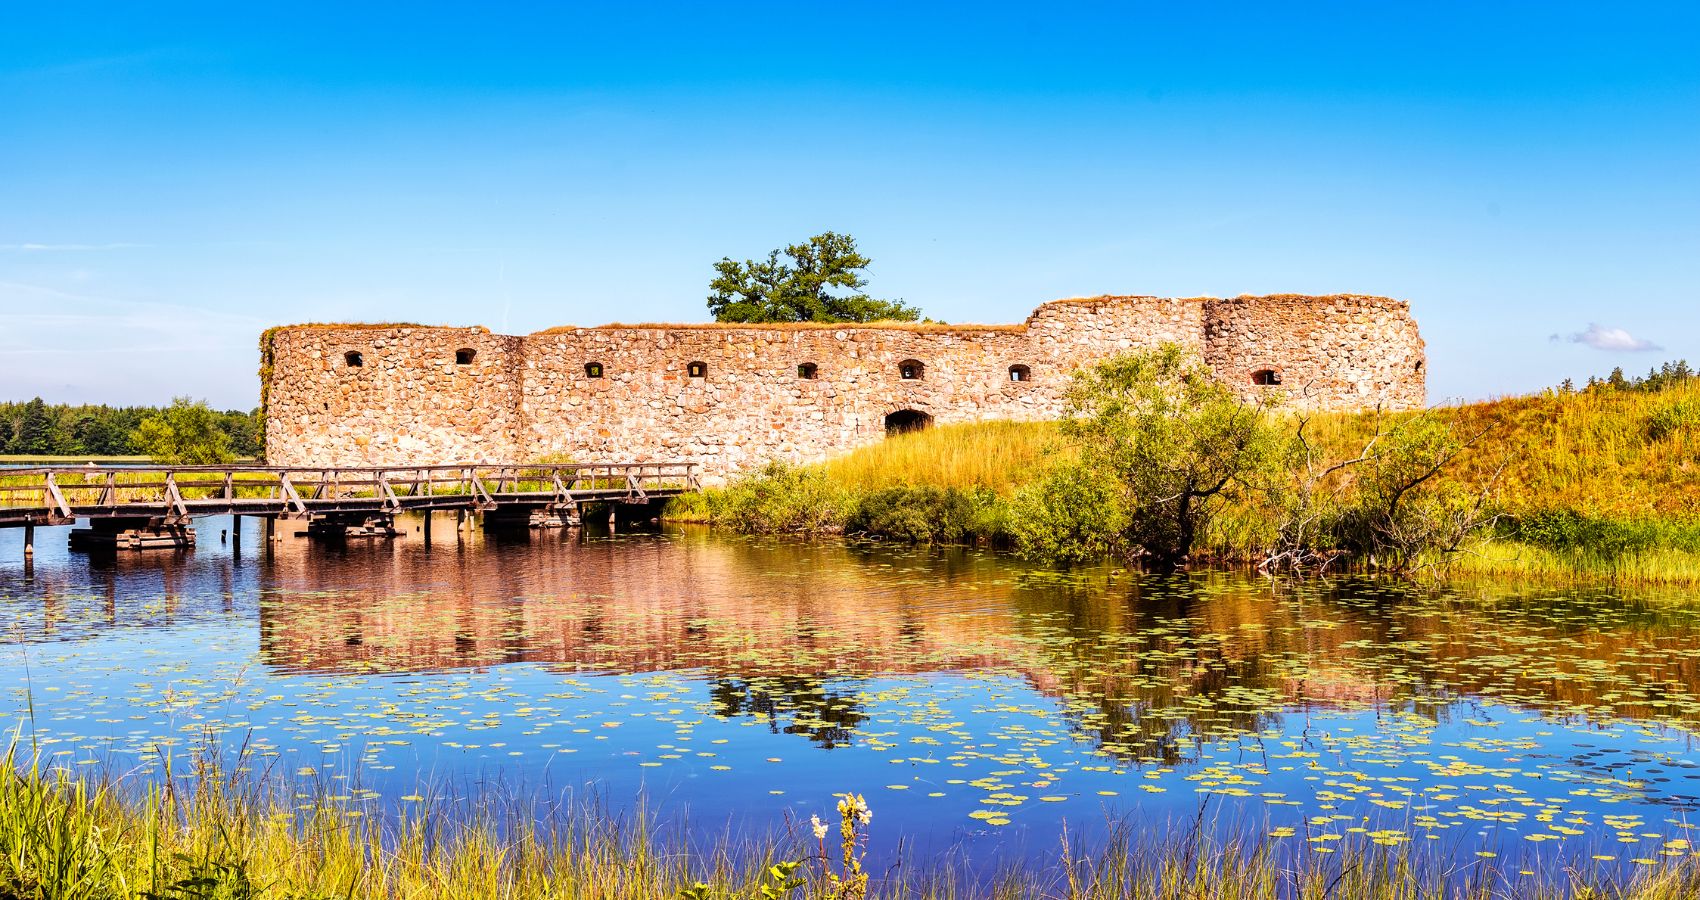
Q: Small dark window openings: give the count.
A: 8